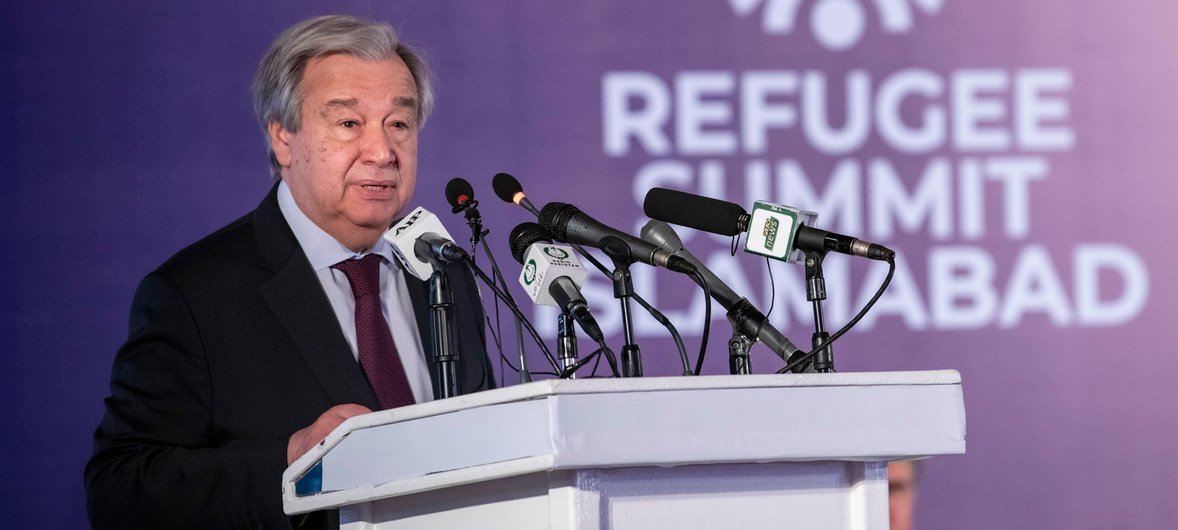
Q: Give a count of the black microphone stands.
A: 5